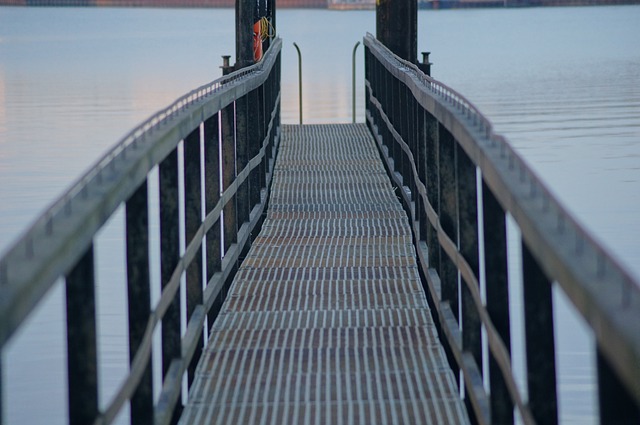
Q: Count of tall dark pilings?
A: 2